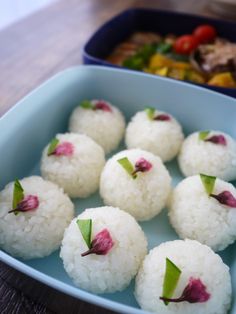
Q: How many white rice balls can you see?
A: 9